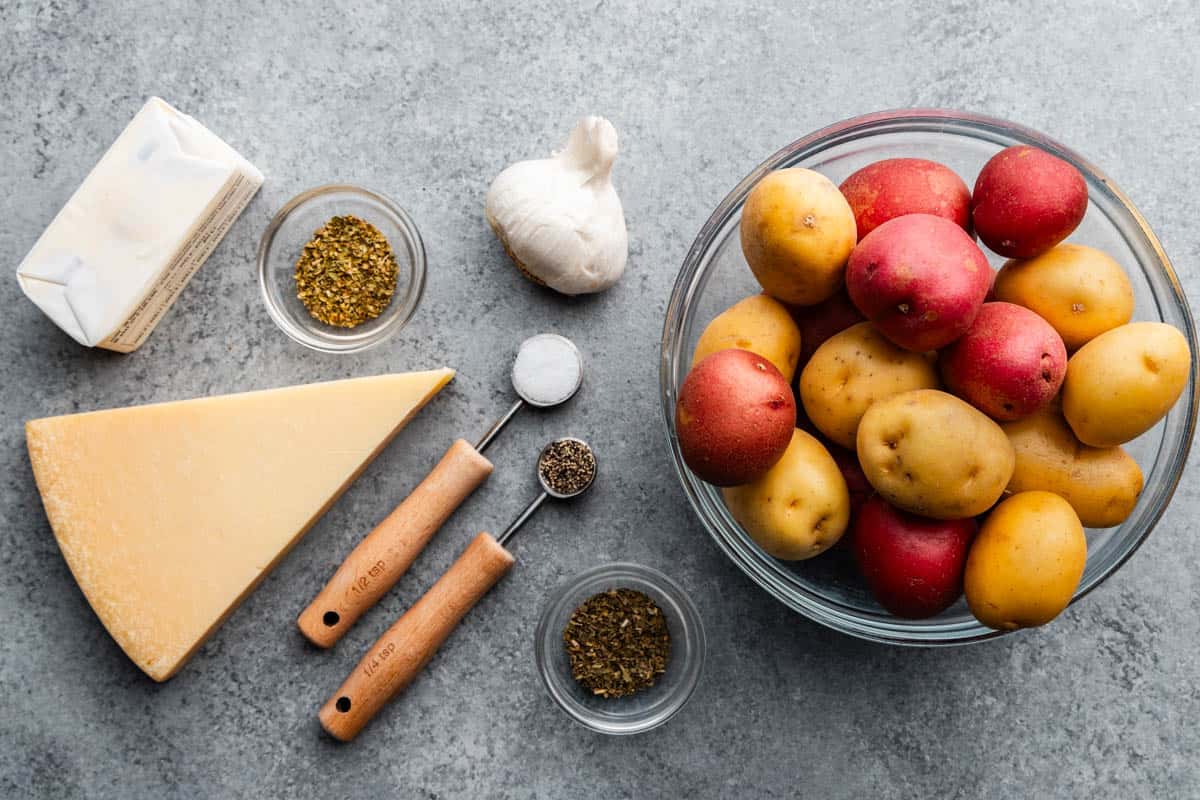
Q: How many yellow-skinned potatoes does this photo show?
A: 9